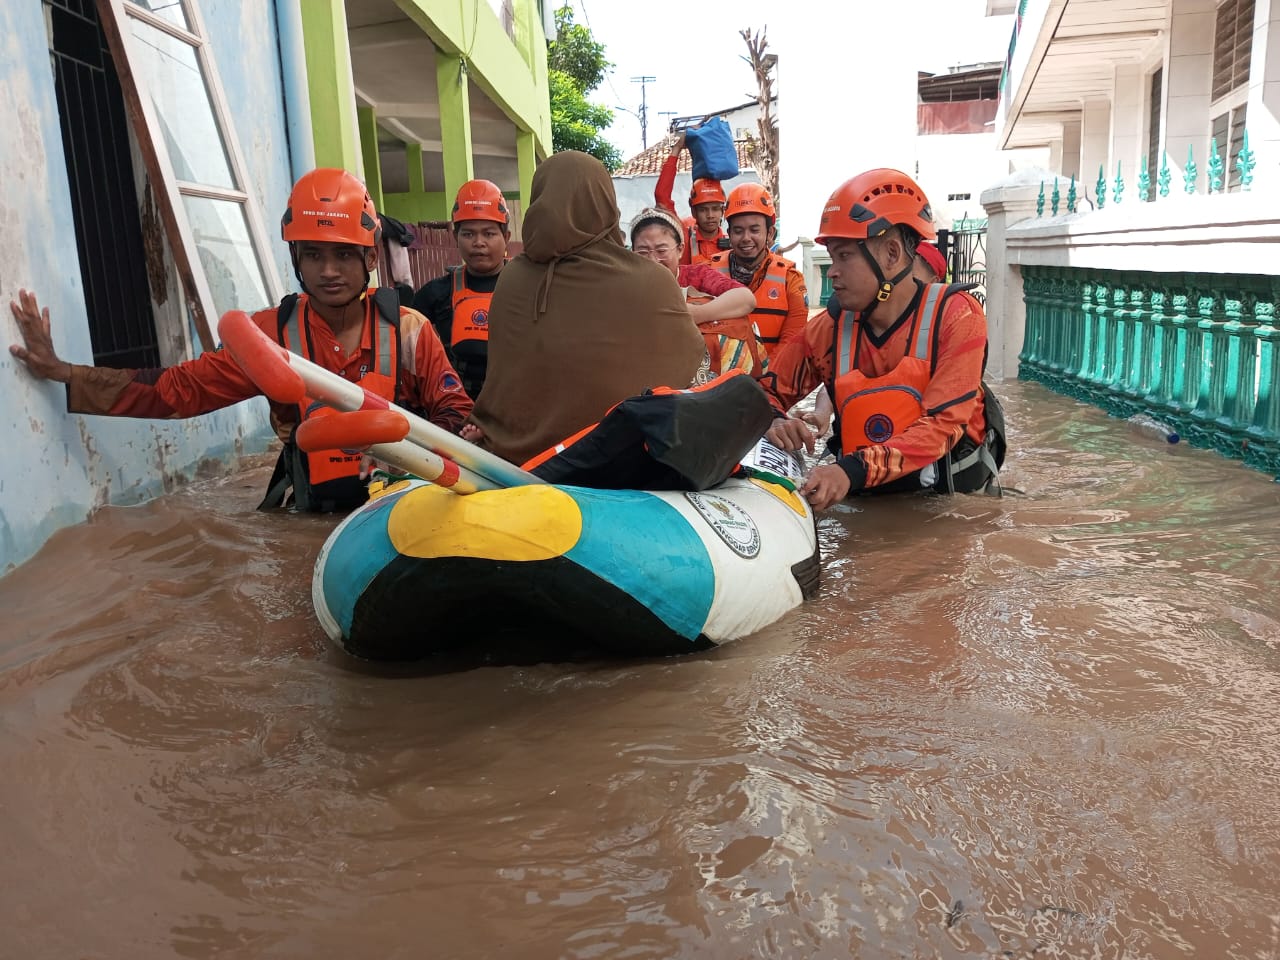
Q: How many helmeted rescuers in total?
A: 5